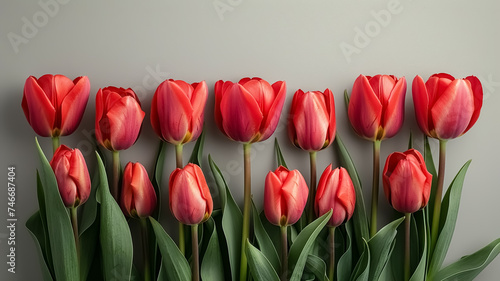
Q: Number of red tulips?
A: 13